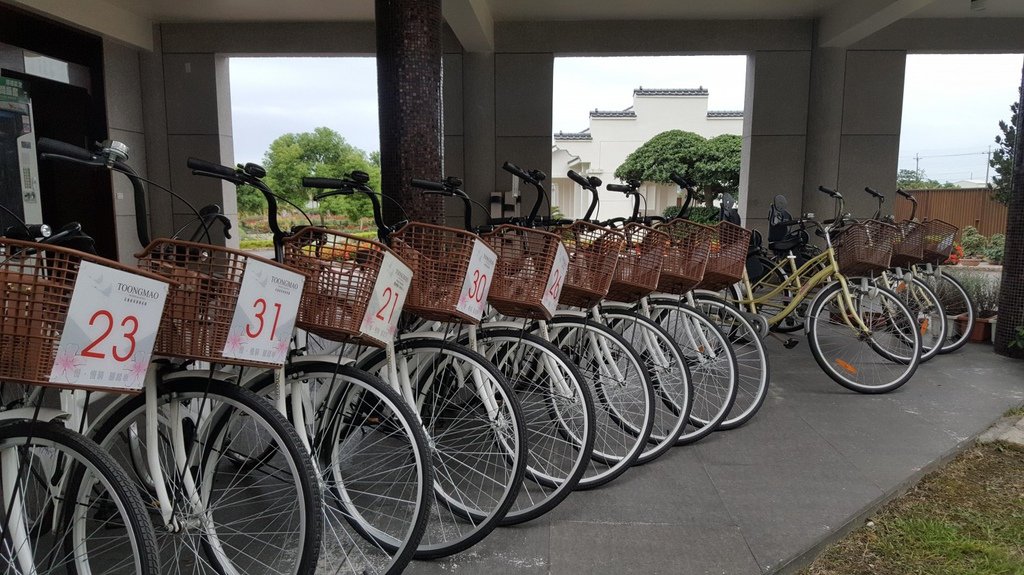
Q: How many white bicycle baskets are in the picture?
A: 0